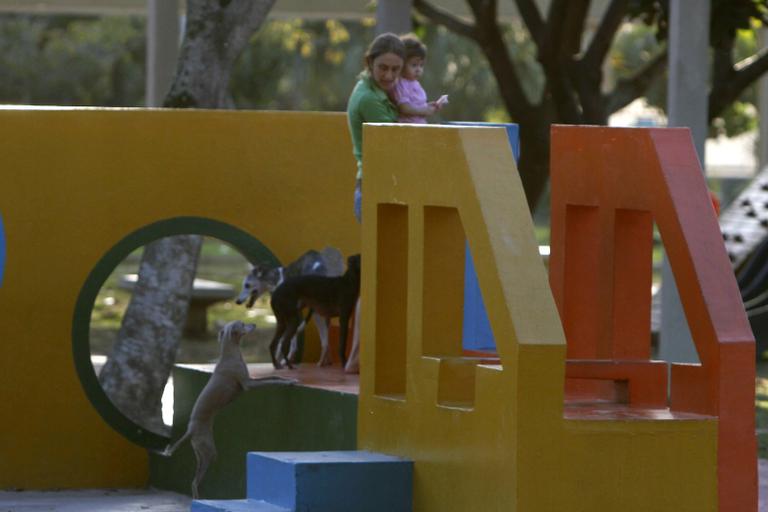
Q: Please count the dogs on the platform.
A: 2